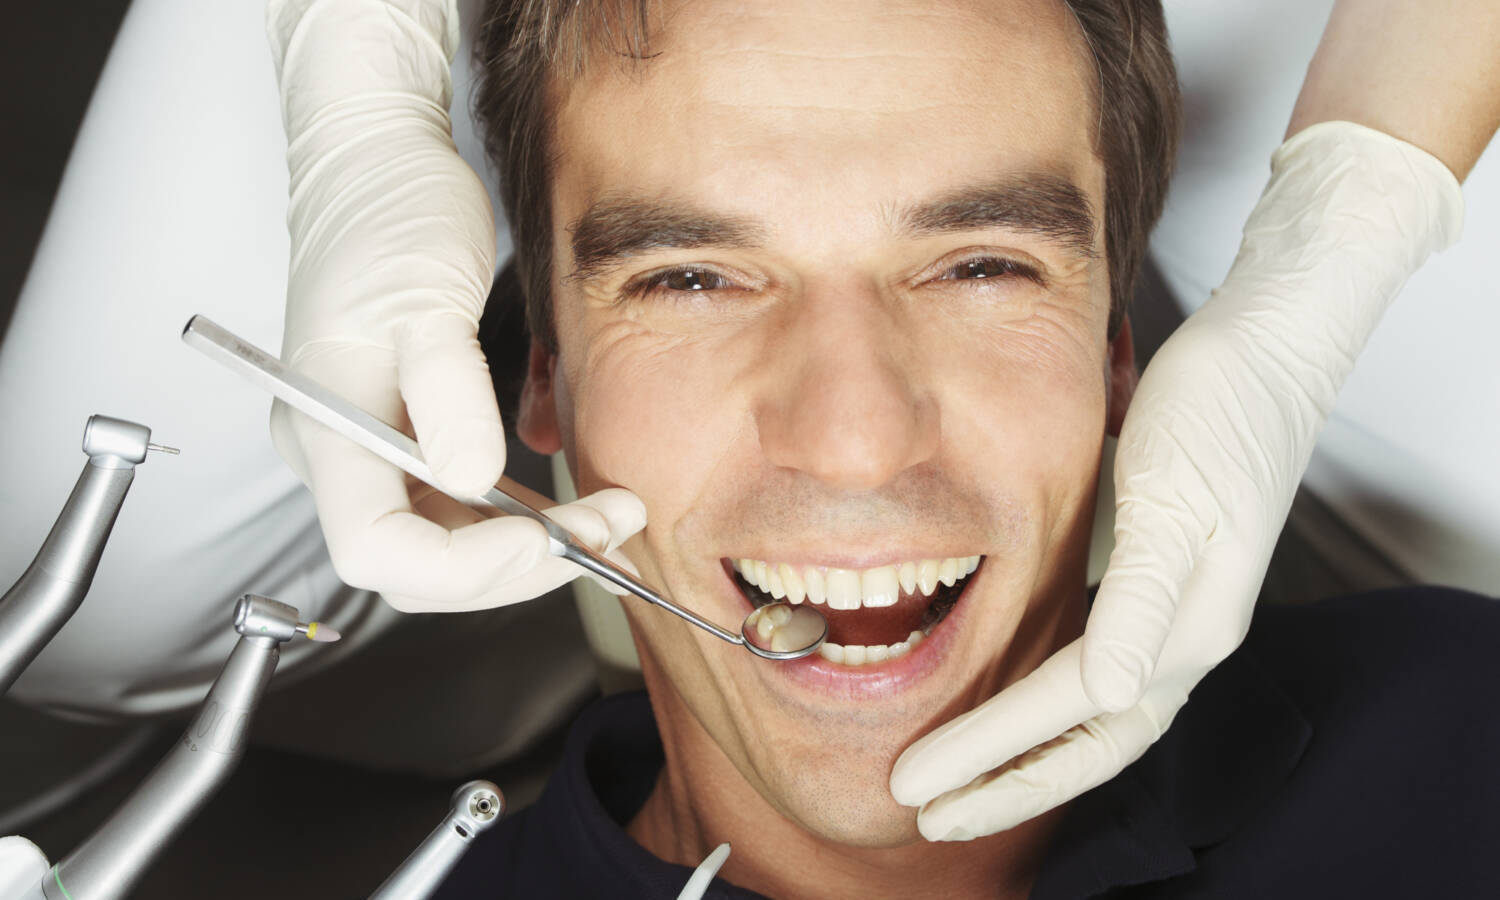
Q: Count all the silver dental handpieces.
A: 3